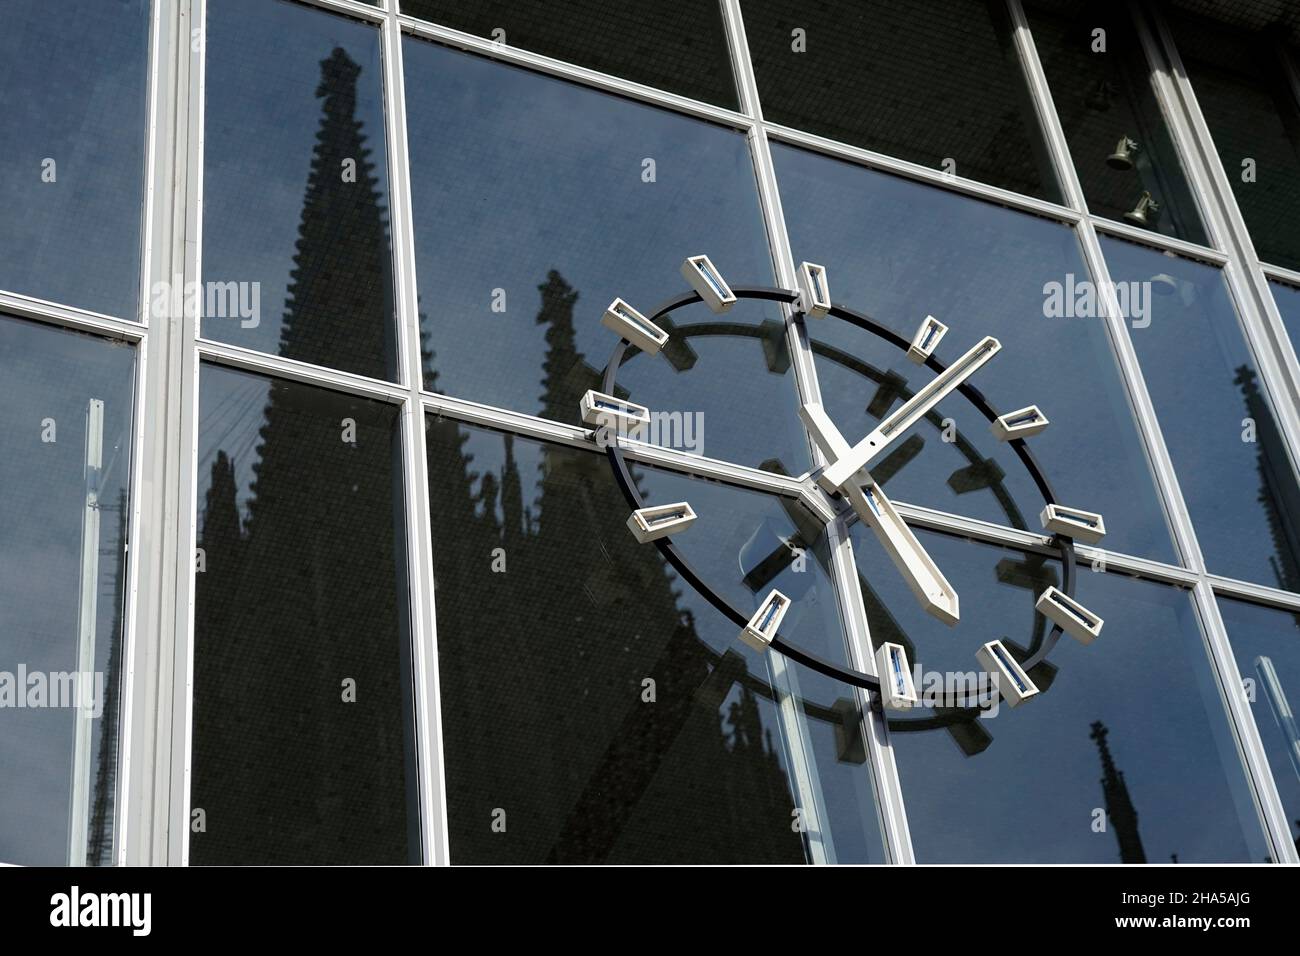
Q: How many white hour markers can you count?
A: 12